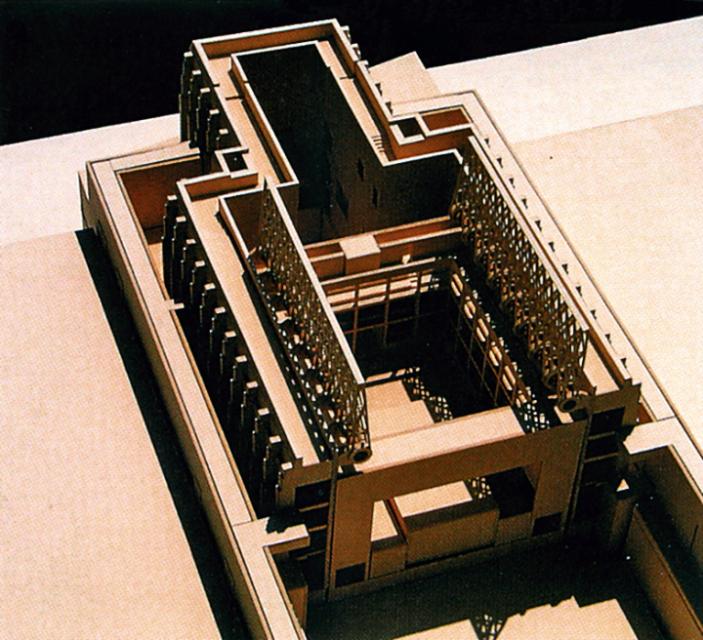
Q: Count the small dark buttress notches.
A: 11